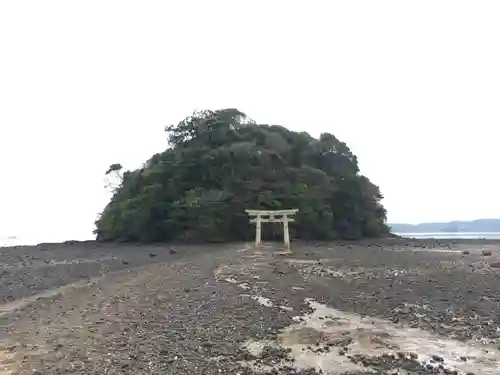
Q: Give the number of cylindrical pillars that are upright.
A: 2